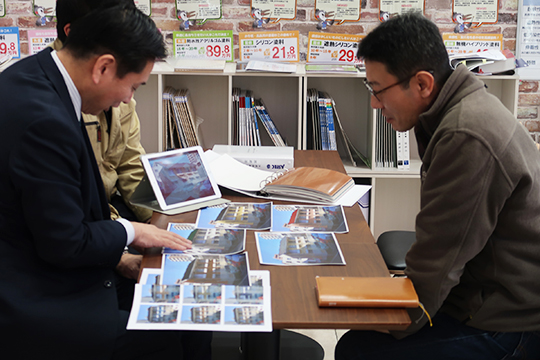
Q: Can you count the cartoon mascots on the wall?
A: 6